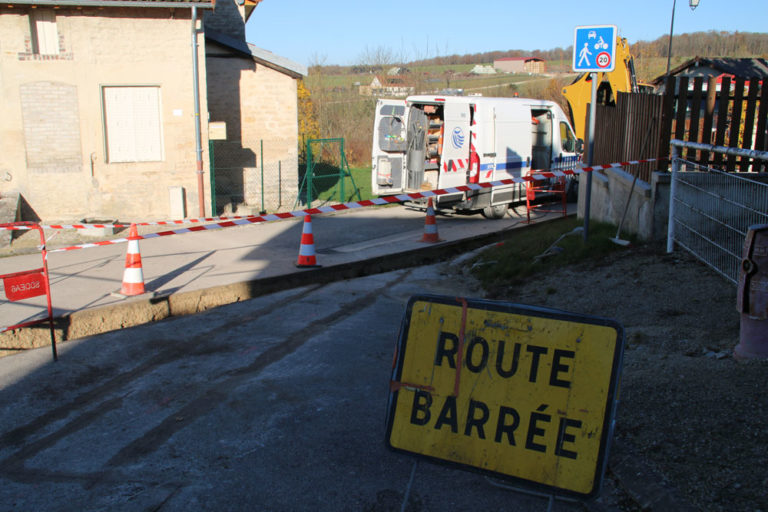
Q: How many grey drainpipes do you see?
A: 1